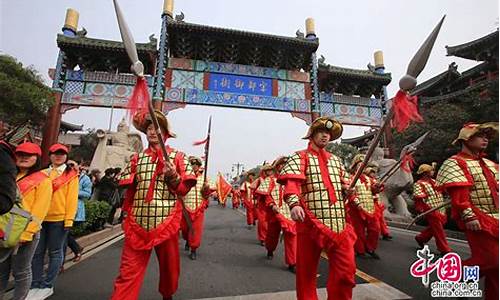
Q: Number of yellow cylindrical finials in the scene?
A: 4